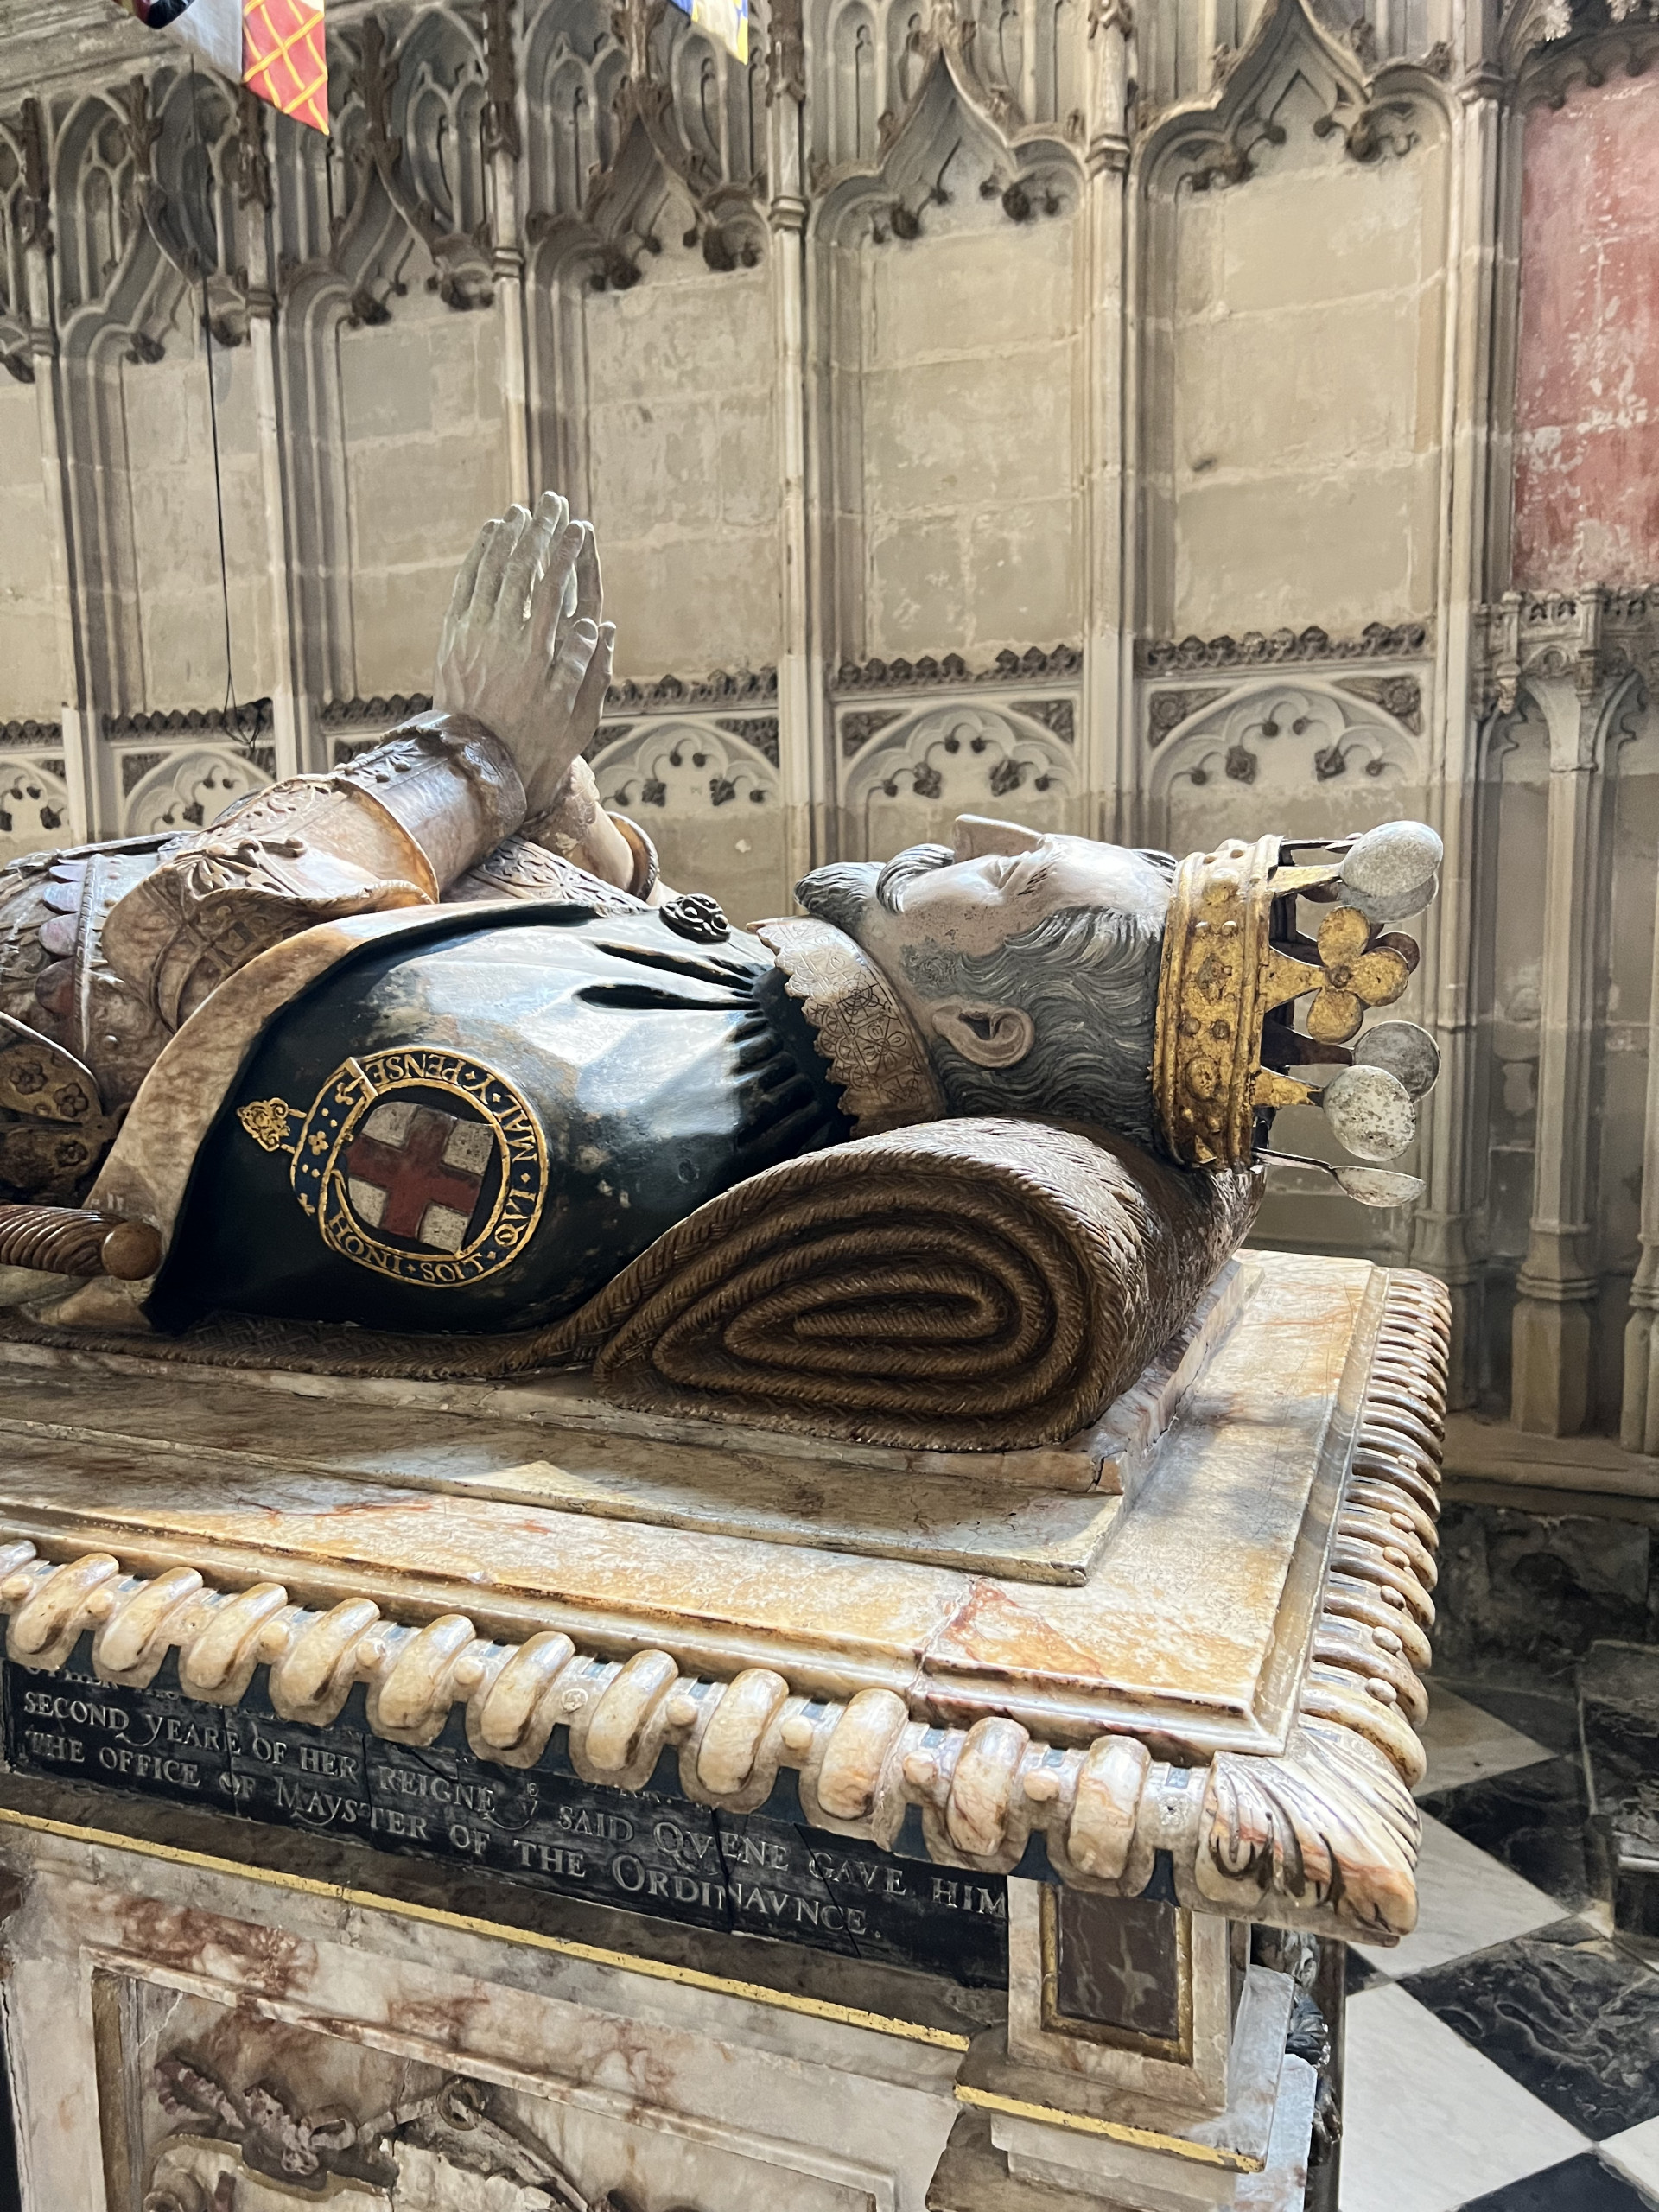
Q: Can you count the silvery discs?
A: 5